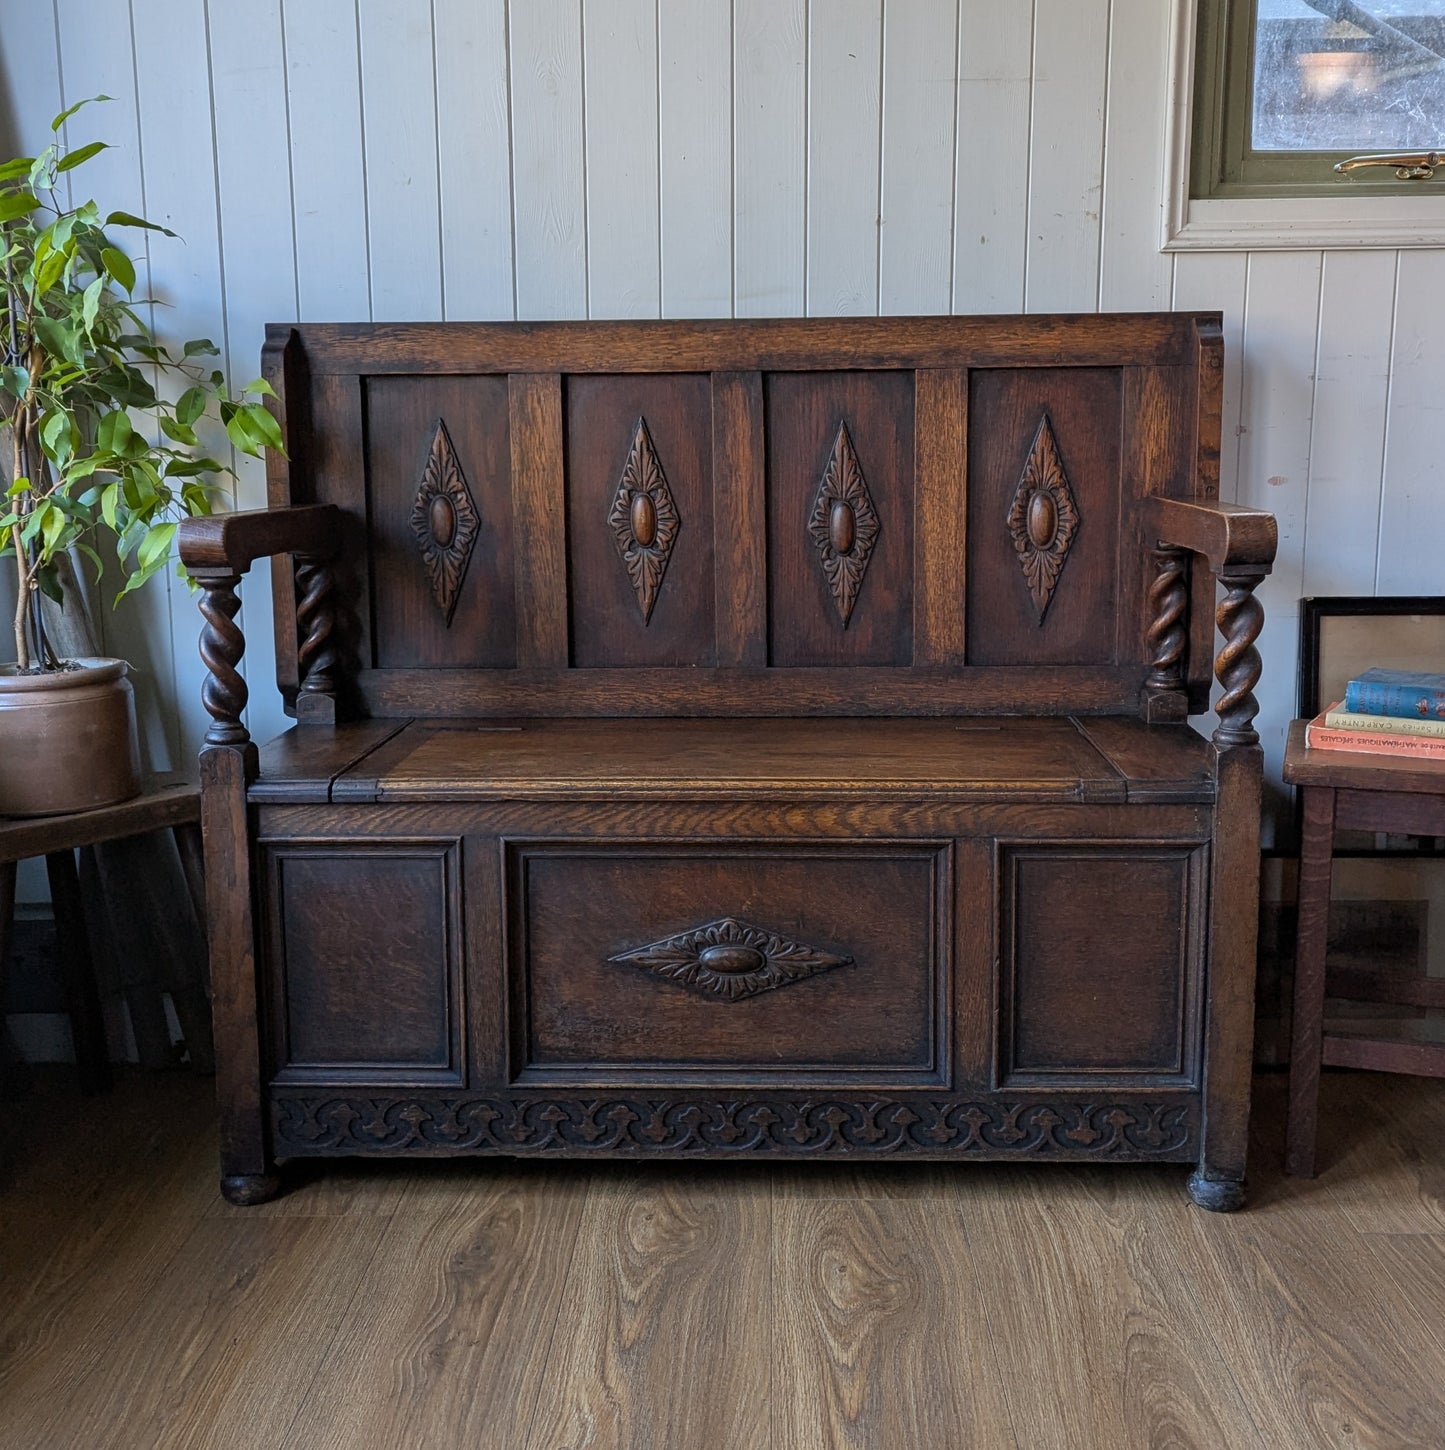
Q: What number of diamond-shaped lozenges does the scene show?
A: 5